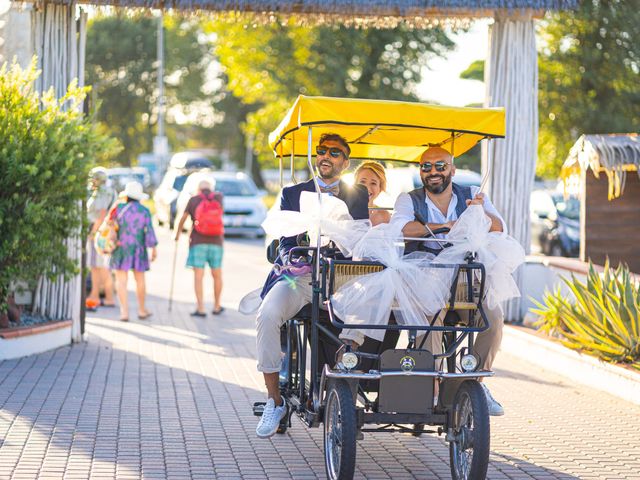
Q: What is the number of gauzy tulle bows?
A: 3